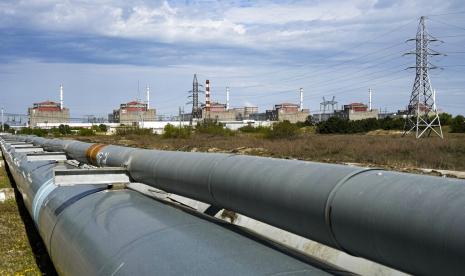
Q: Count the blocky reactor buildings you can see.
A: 6